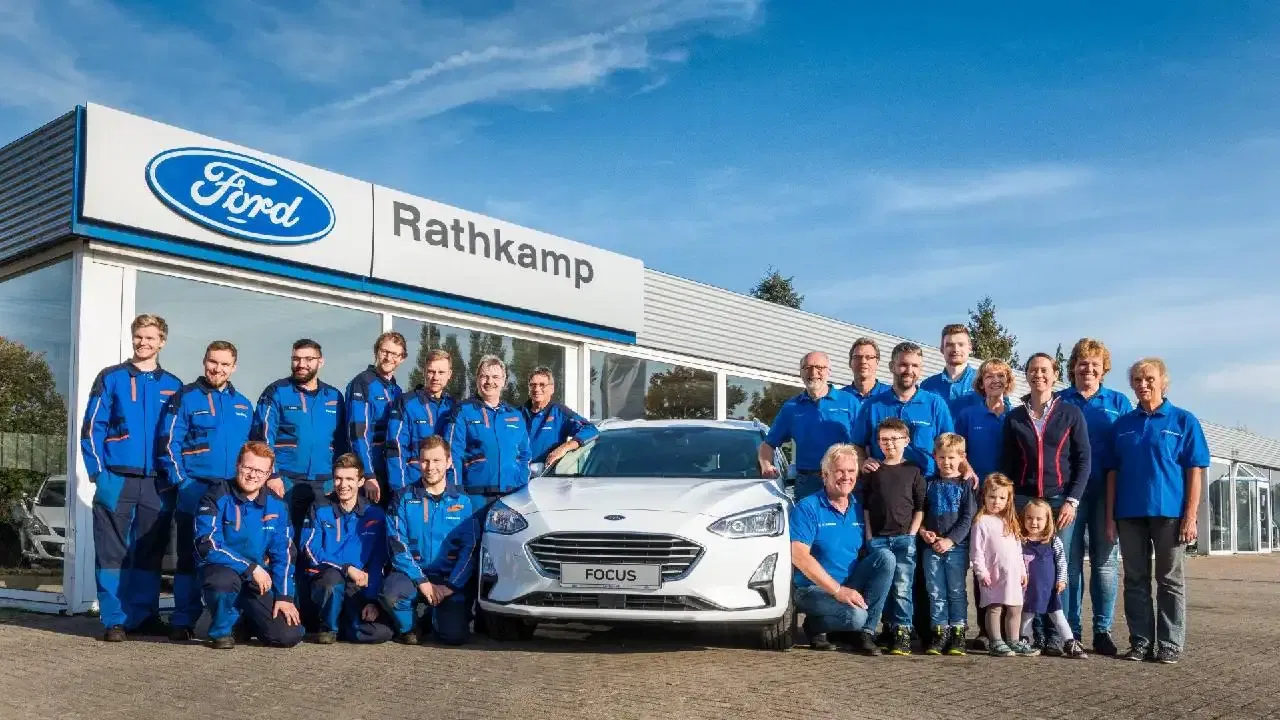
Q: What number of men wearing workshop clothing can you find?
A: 10